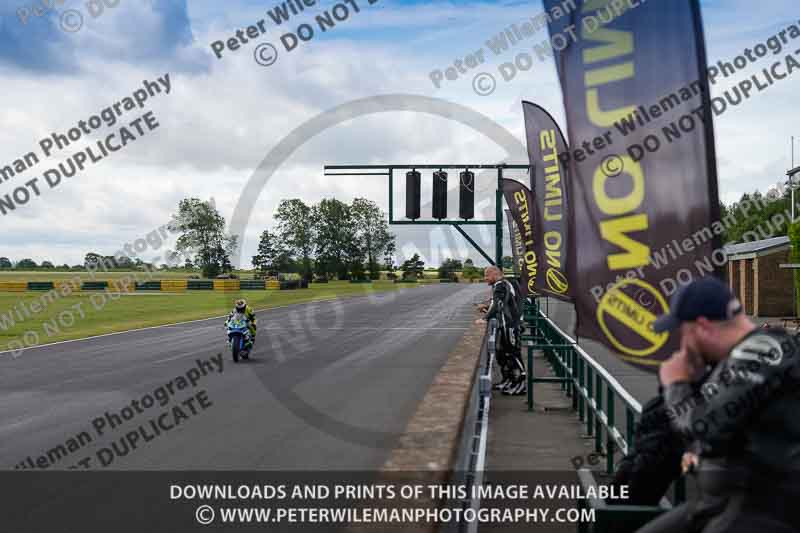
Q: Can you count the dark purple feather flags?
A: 4